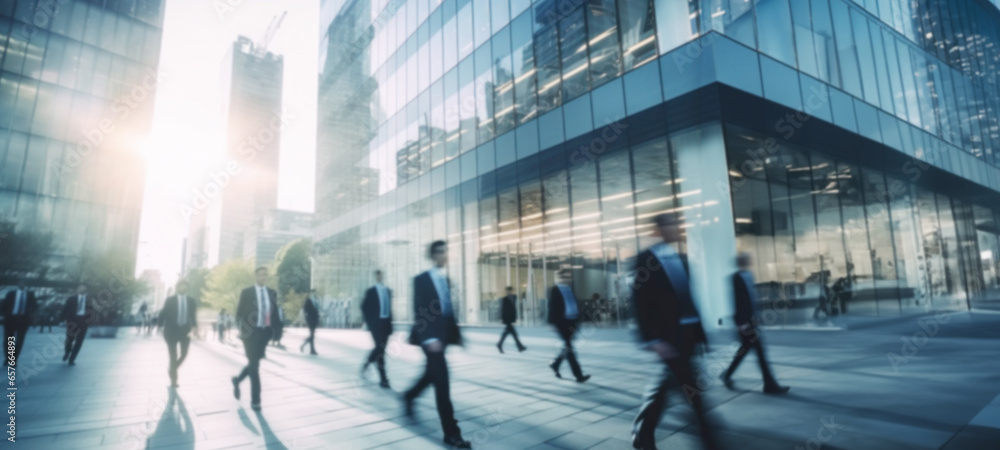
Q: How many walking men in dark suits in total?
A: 11